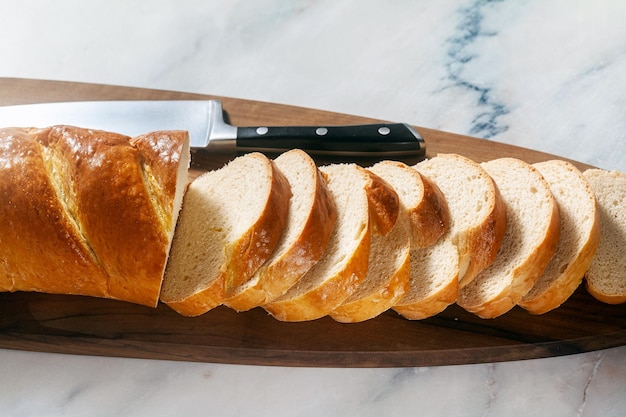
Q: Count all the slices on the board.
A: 8